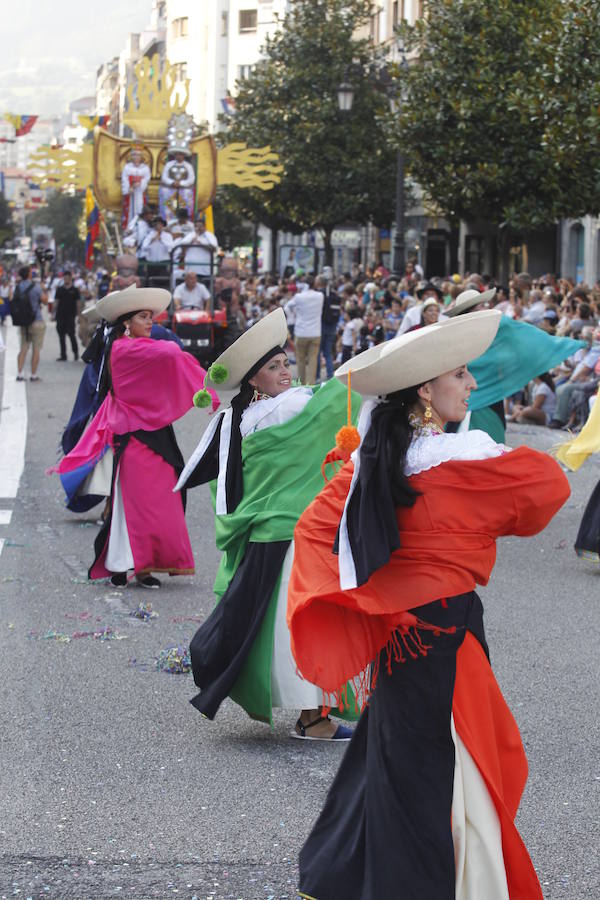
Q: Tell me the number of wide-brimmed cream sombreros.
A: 5